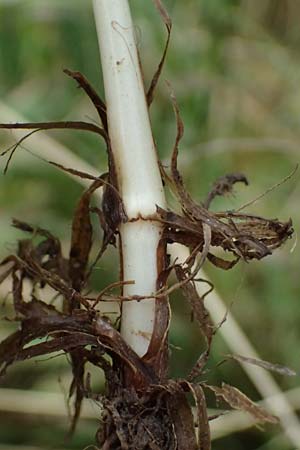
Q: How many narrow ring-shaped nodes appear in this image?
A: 1